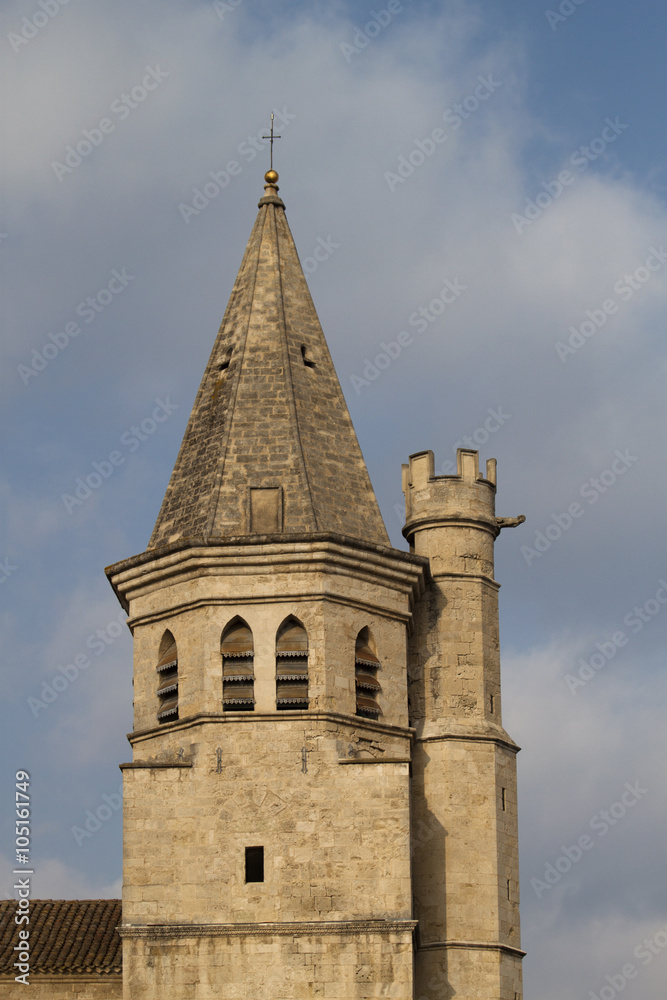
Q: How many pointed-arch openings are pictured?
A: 4